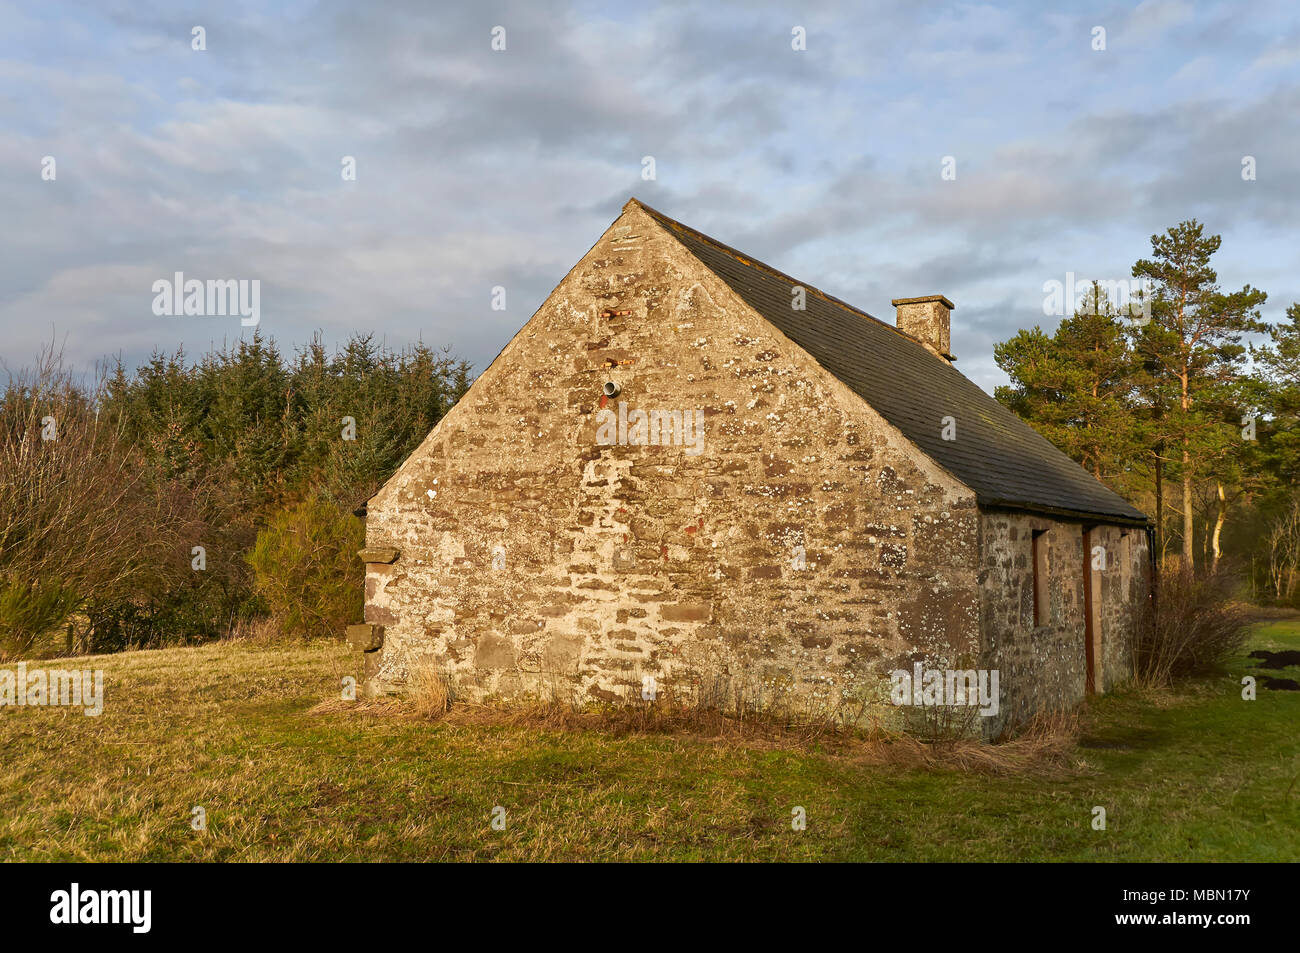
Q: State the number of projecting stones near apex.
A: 2